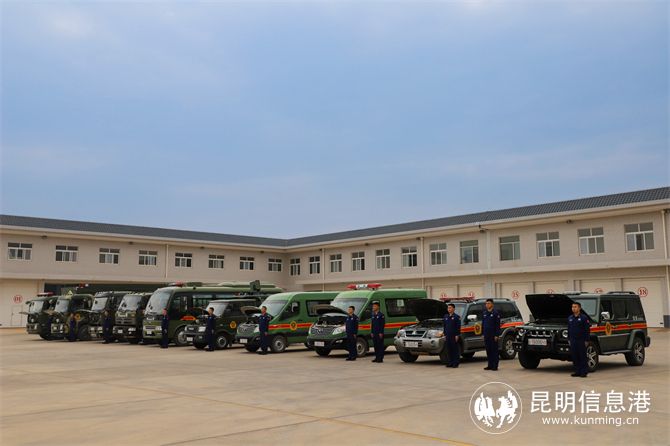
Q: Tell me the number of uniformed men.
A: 10